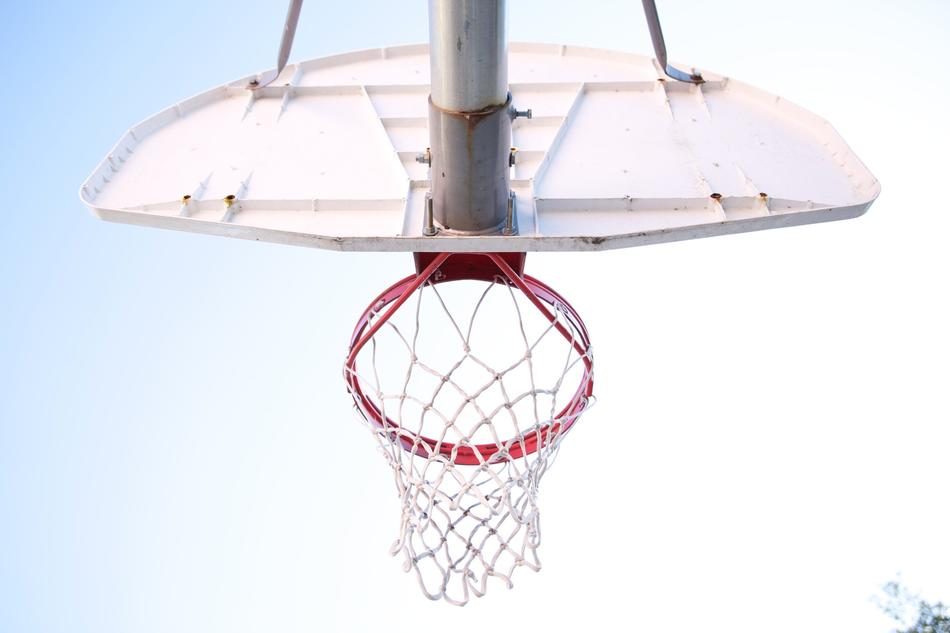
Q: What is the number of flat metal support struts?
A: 2